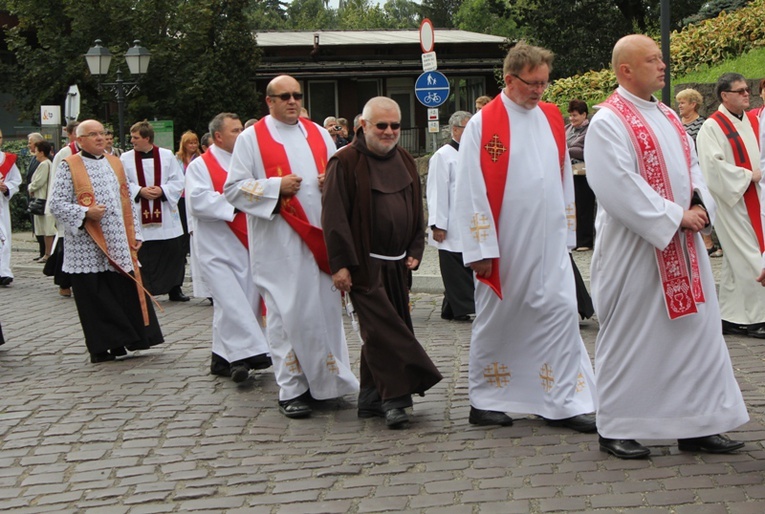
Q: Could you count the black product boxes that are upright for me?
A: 0